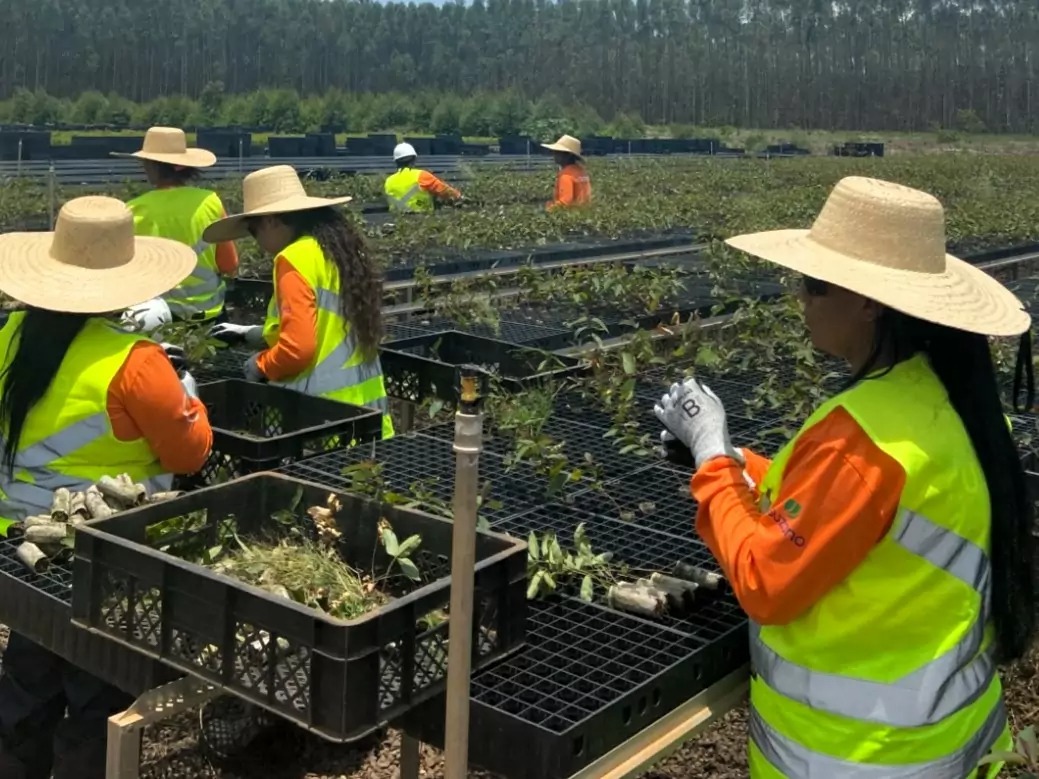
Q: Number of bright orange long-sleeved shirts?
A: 6